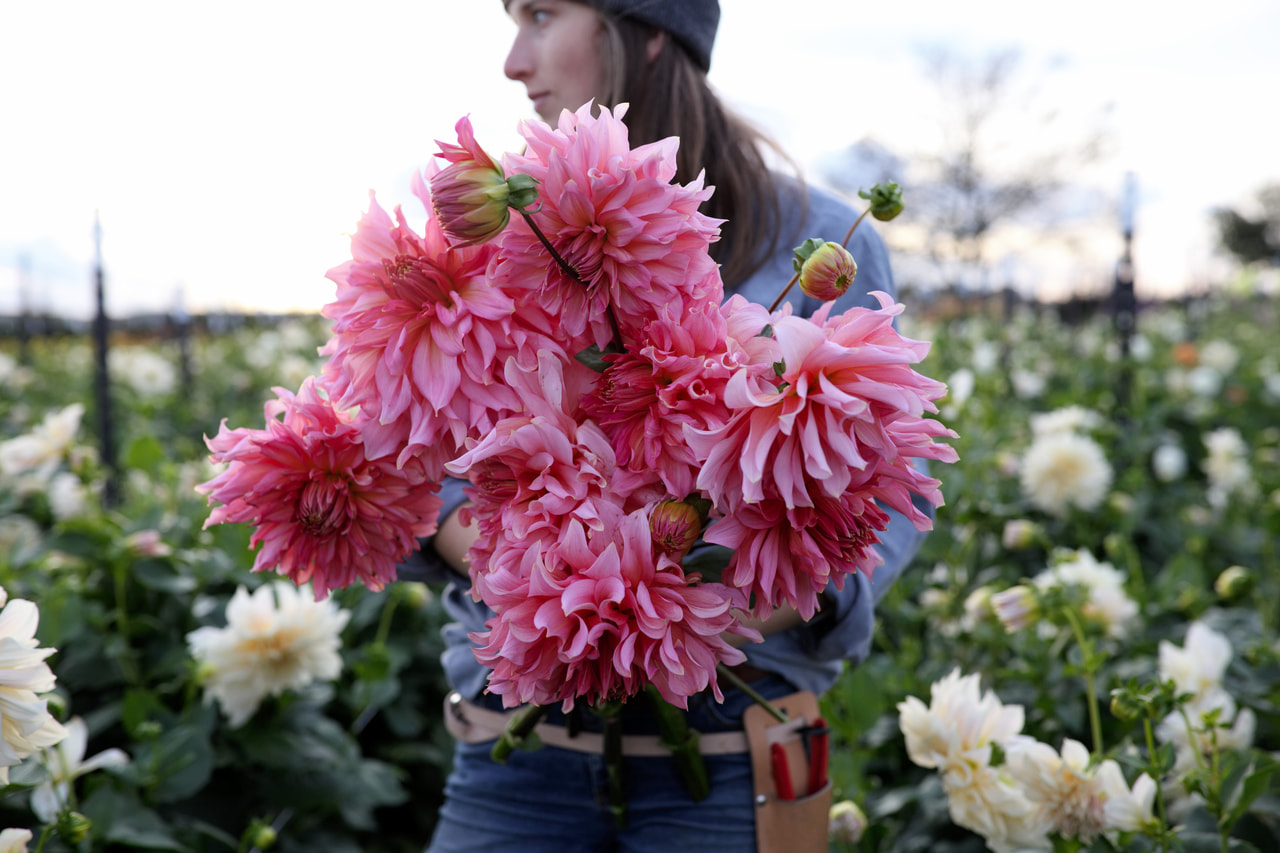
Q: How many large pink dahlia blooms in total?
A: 8